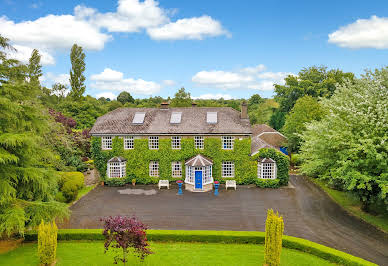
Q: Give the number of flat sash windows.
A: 9